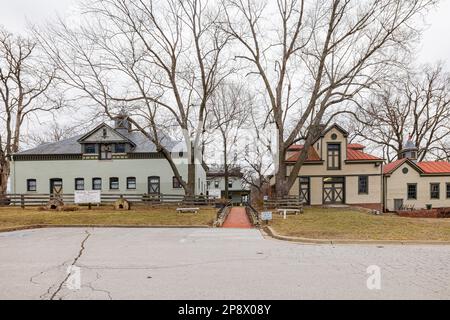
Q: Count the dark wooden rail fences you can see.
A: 2